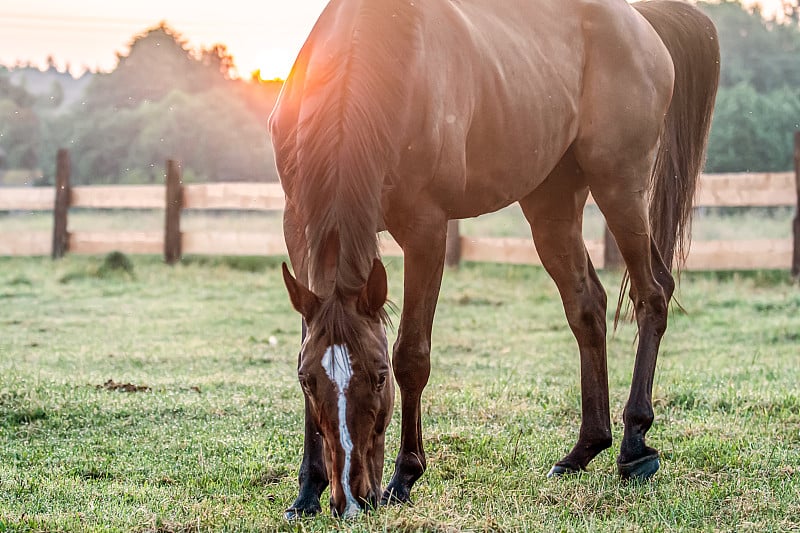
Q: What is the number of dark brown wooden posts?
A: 5